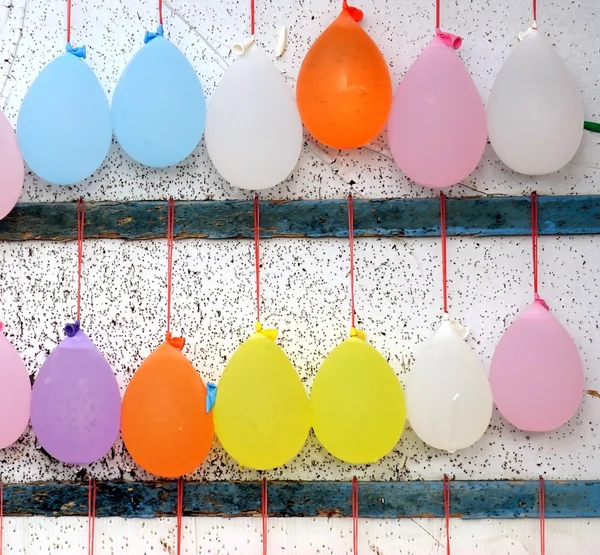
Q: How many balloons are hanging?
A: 14